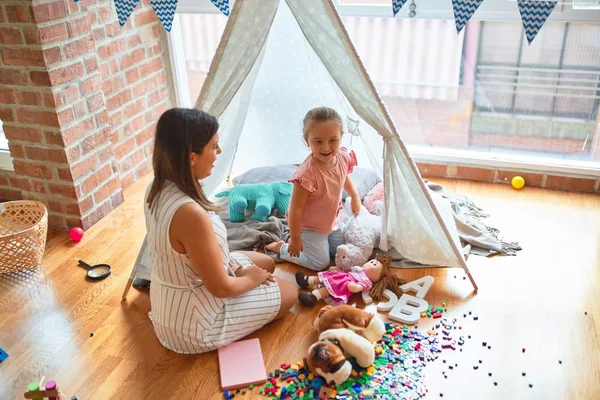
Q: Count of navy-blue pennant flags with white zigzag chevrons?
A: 6